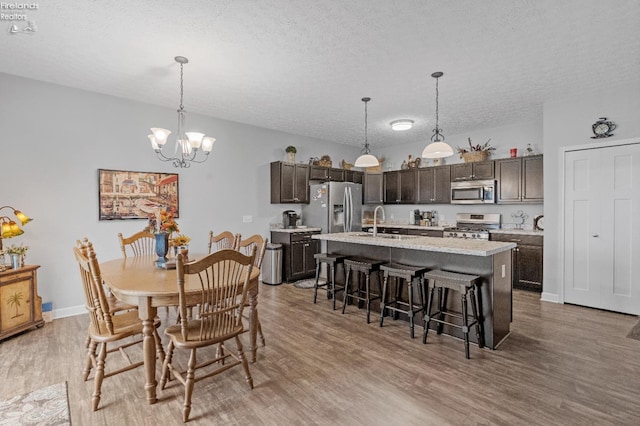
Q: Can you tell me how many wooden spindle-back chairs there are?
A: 6